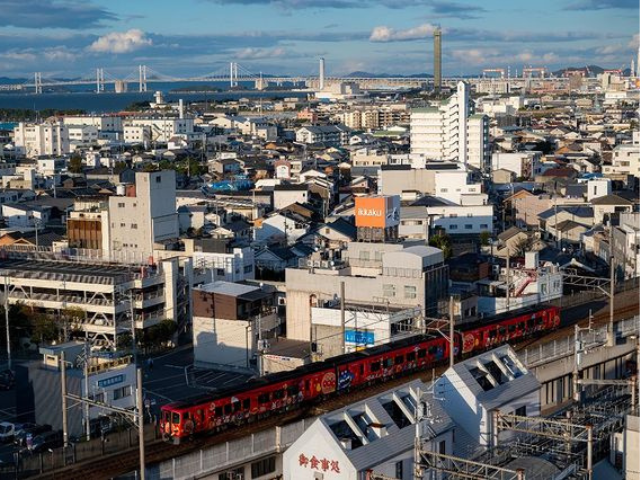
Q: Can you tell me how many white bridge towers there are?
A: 4